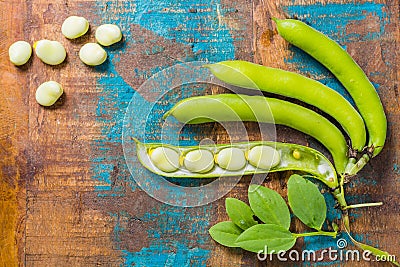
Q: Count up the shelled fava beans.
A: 6